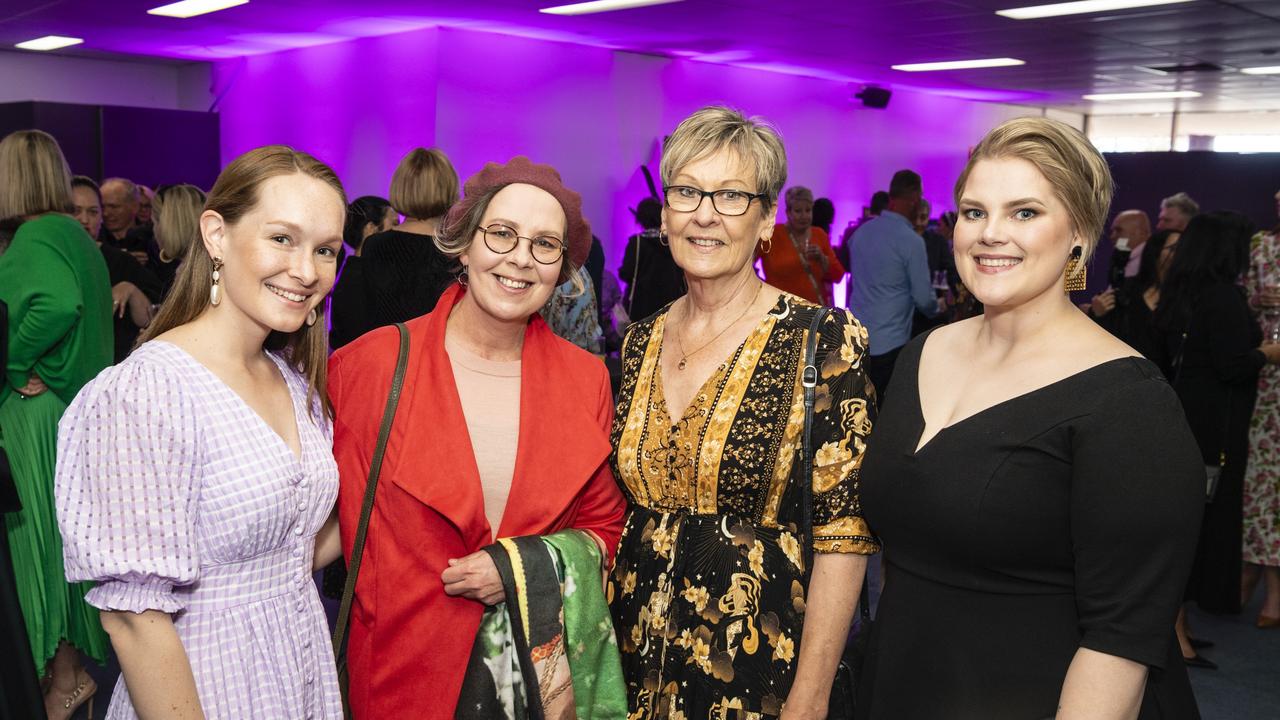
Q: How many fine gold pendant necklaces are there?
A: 1